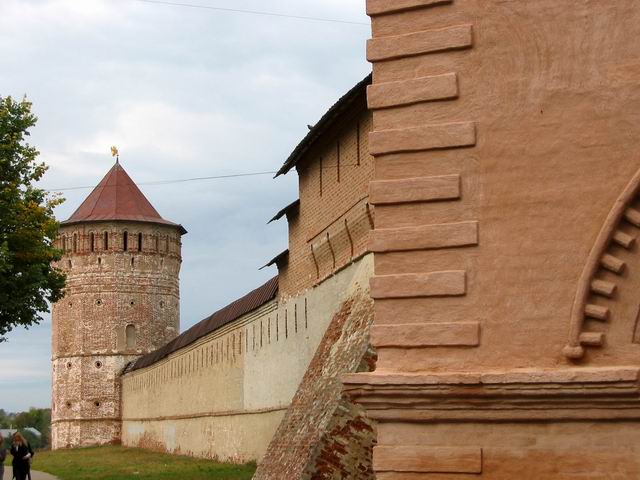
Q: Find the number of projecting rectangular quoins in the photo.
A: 9